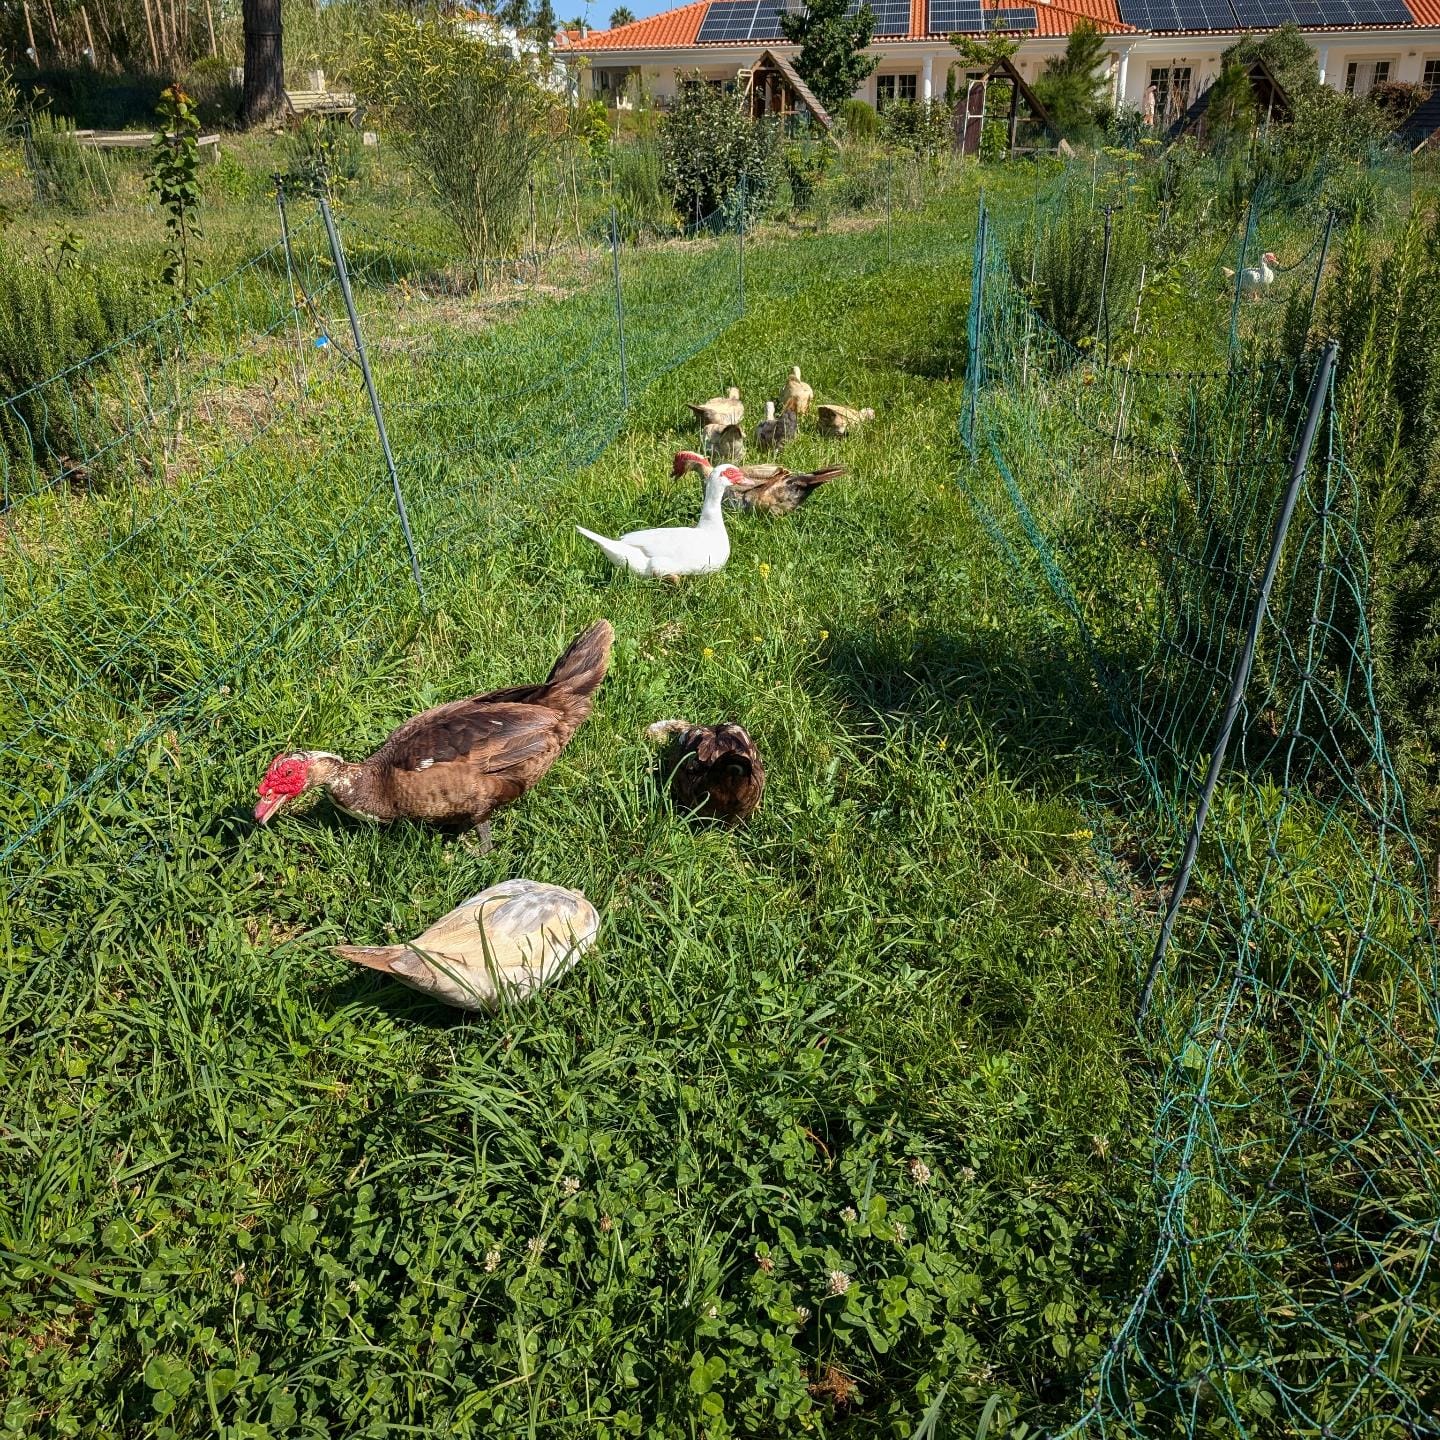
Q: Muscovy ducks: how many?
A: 11